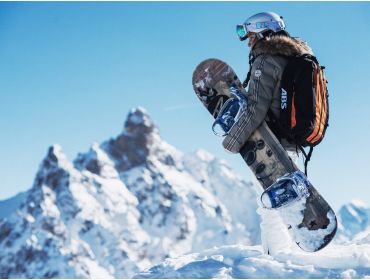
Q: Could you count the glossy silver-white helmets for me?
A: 1